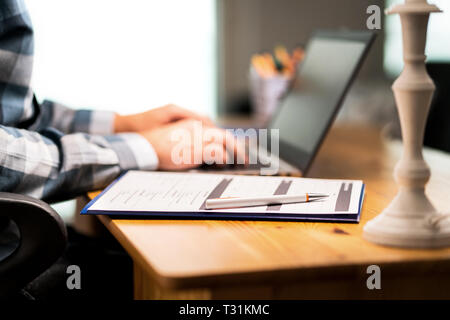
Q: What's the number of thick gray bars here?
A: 3